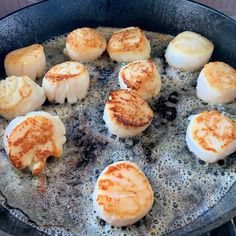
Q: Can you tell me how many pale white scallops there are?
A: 1